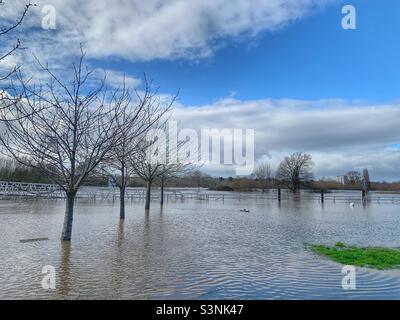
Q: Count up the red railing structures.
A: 0